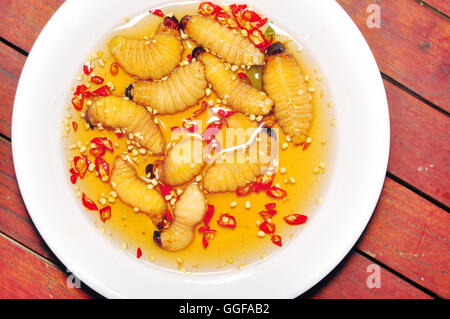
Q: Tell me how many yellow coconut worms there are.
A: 10